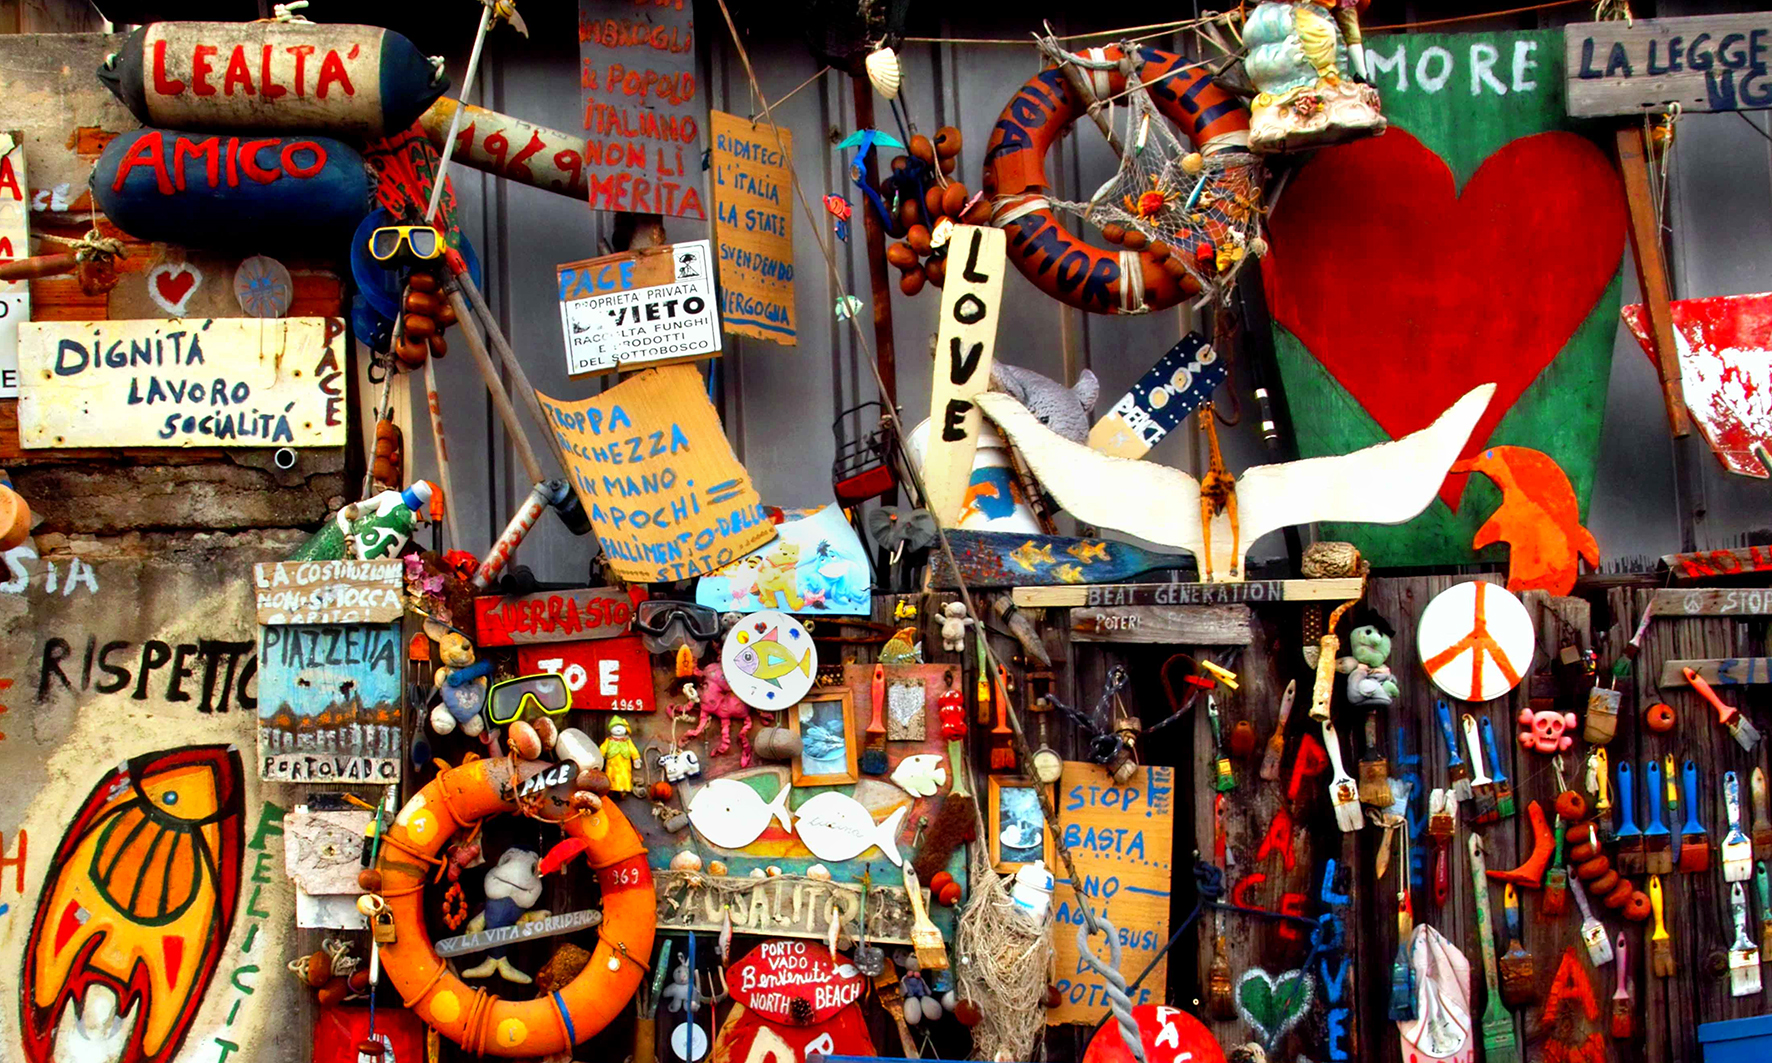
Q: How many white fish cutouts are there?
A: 3